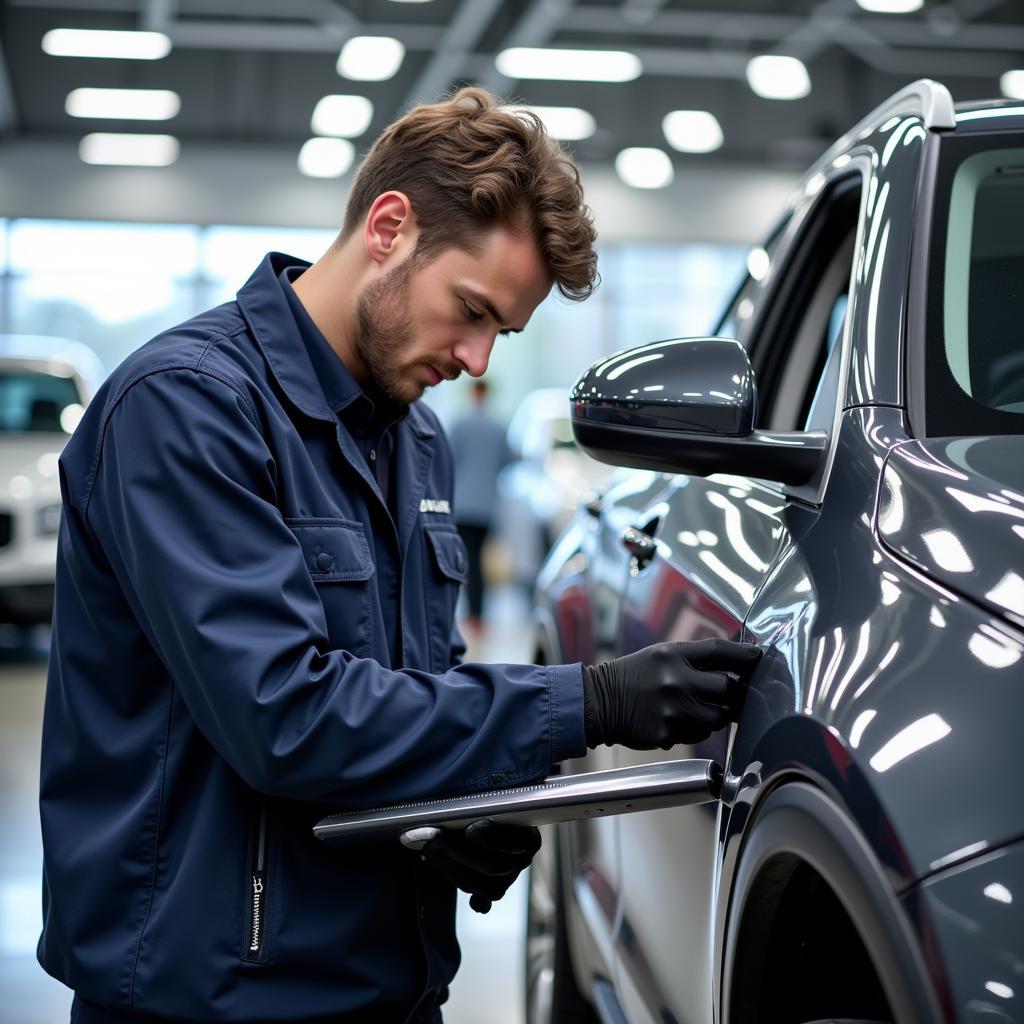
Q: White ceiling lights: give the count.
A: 13